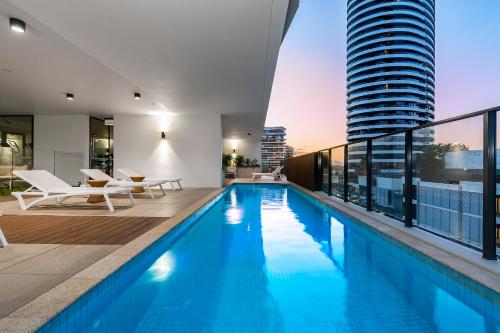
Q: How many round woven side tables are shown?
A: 2